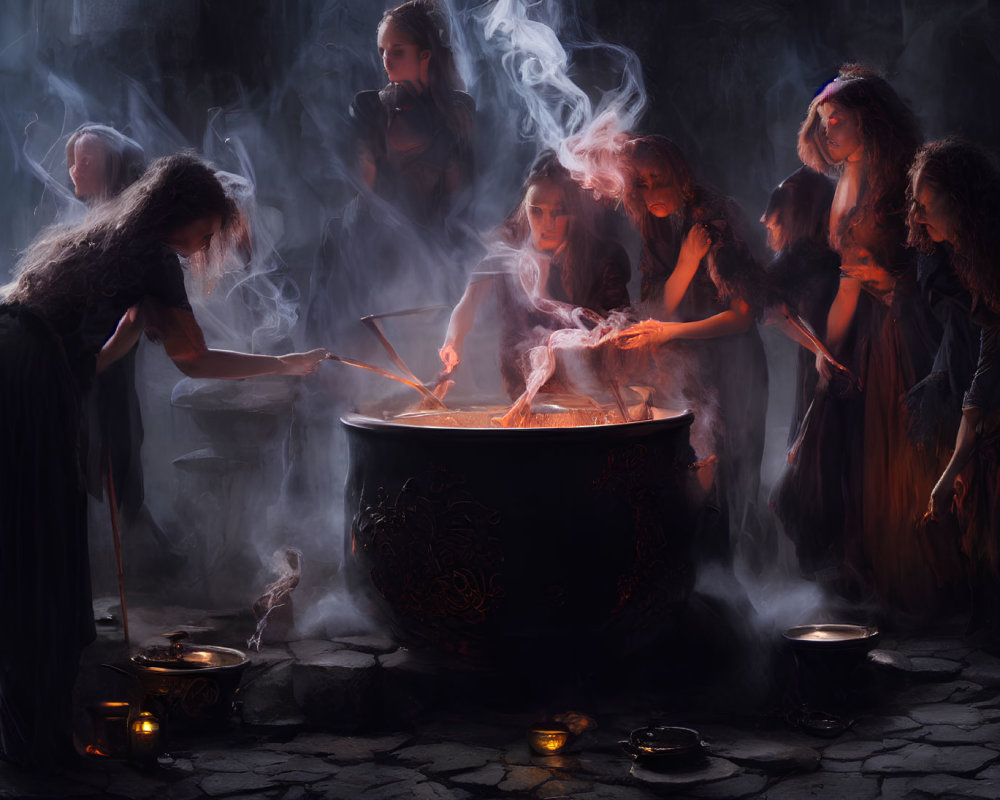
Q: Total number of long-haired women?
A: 8